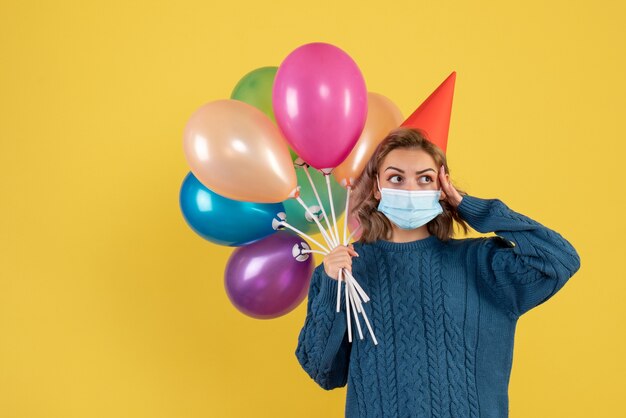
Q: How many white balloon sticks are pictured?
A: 8